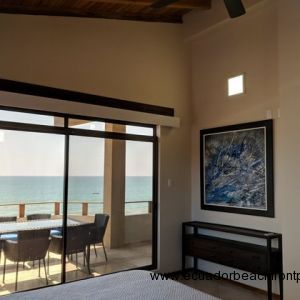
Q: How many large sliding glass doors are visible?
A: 2